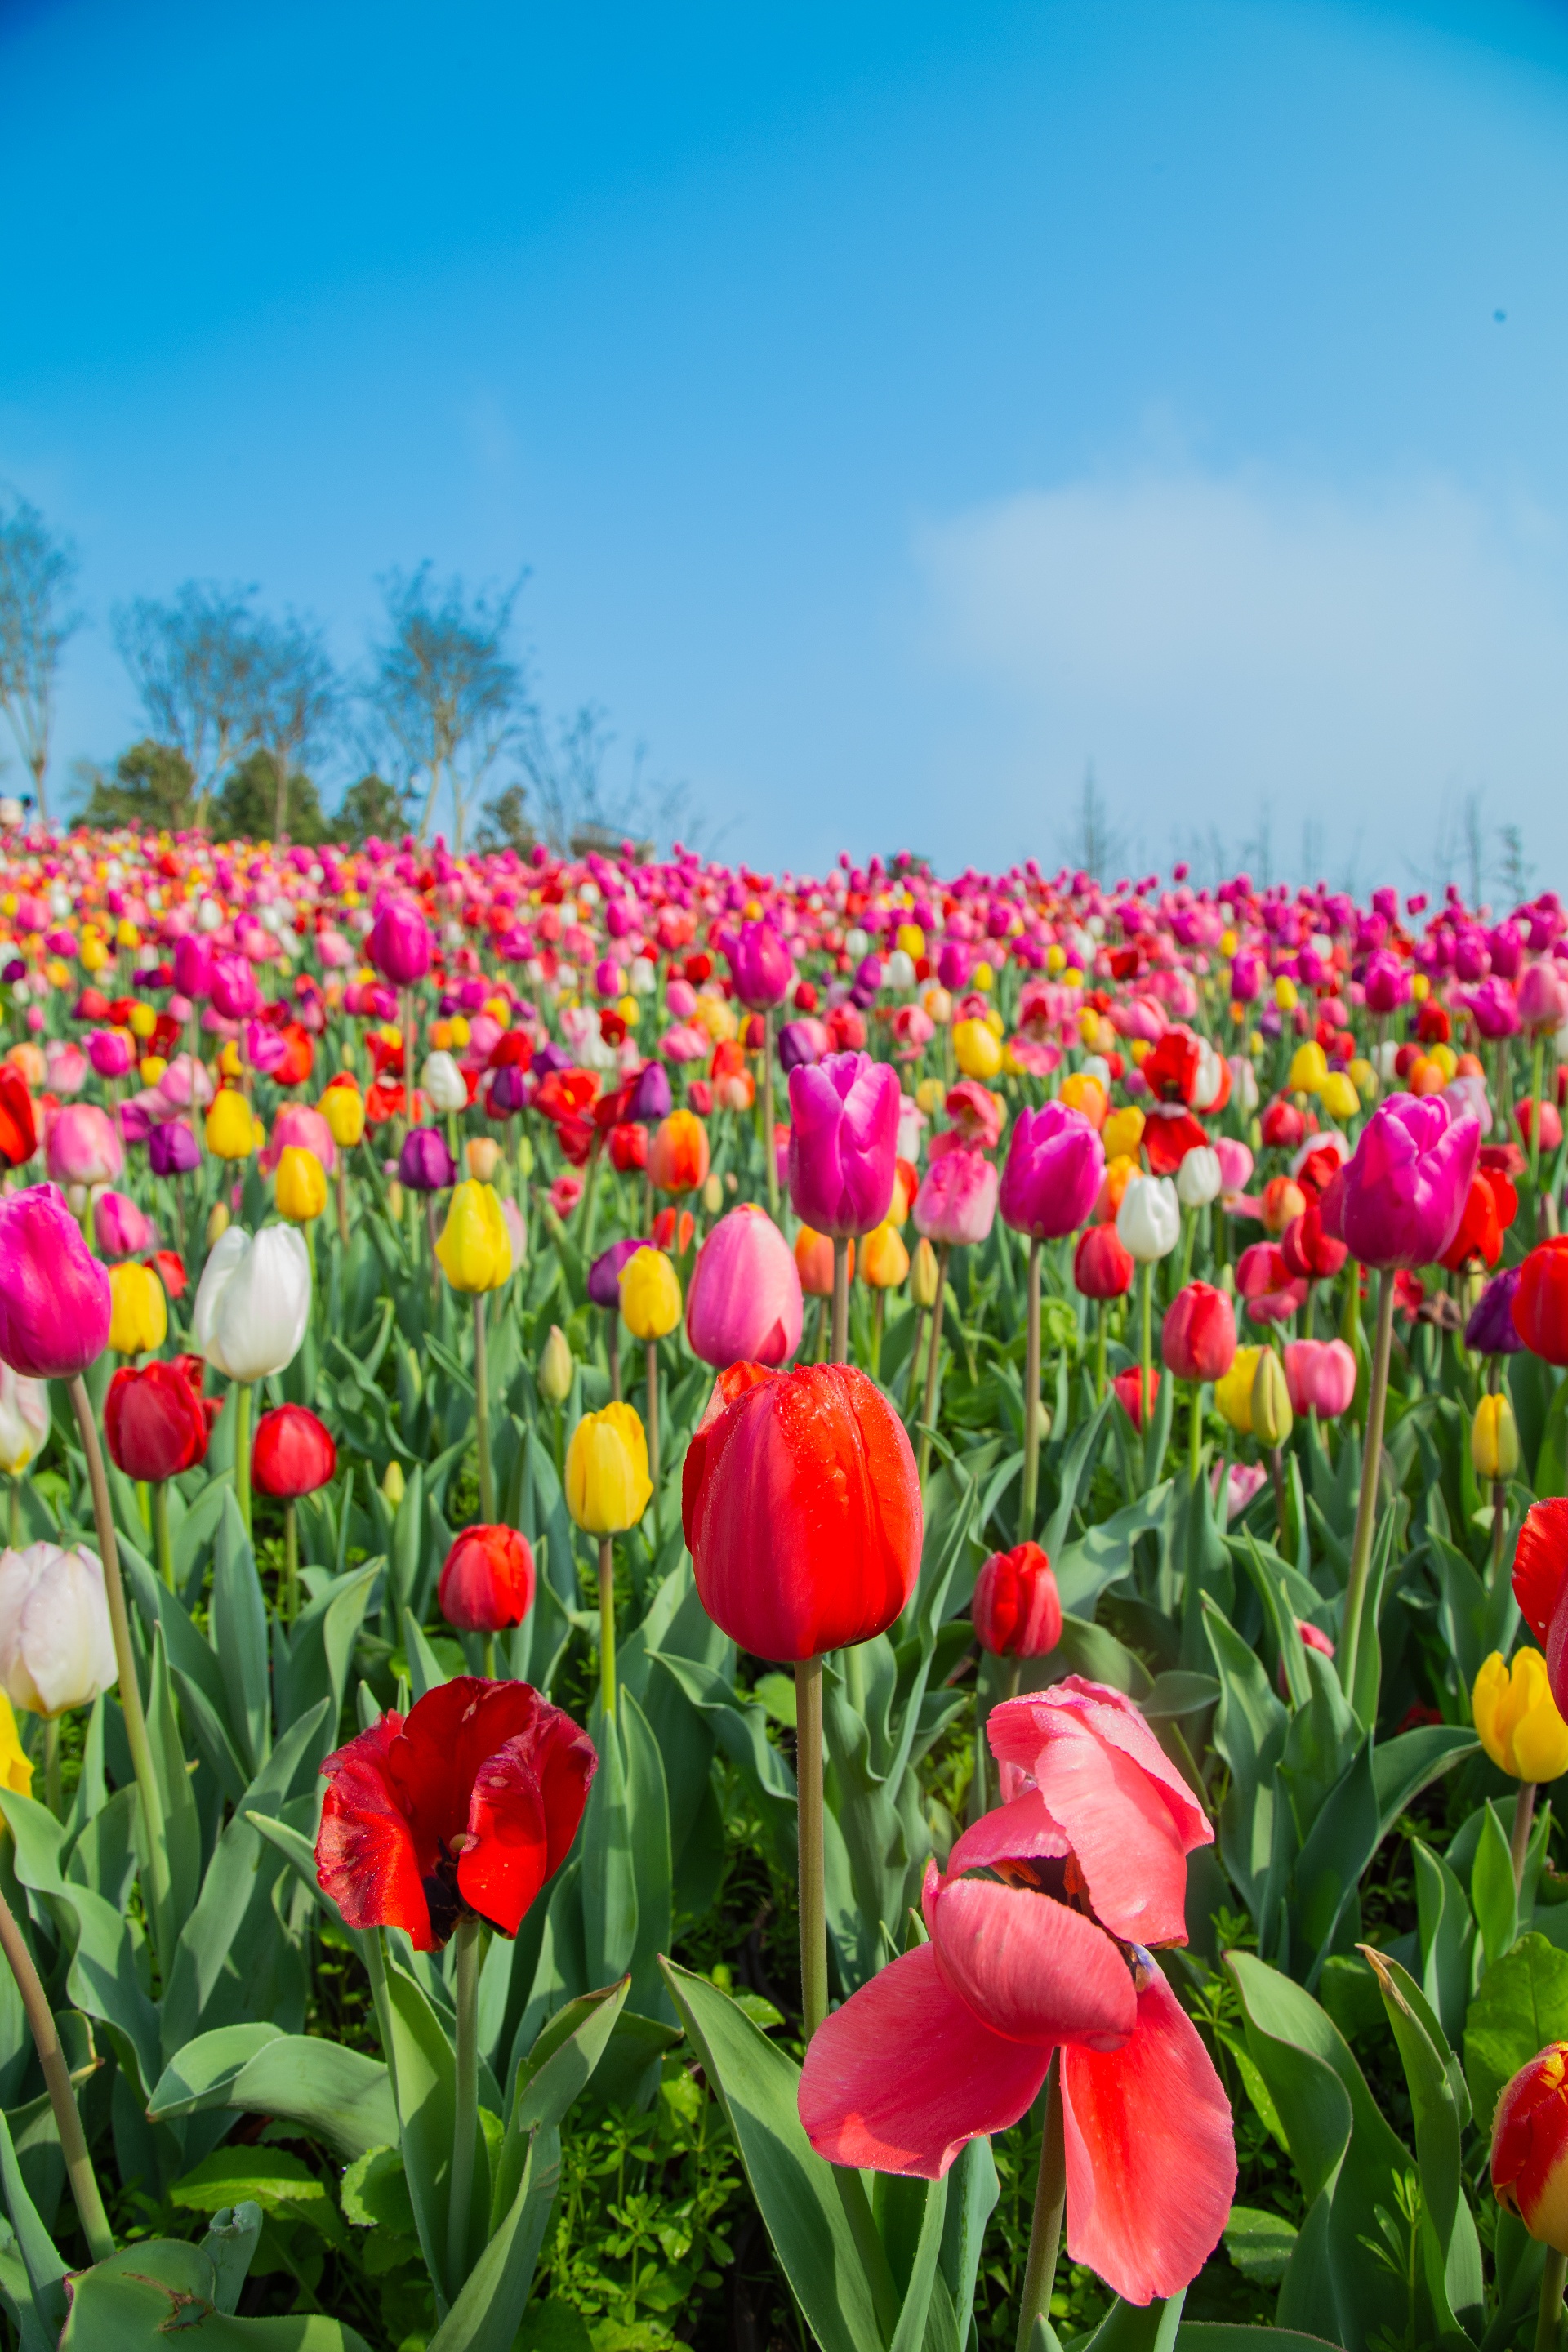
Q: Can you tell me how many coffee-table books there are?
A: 0